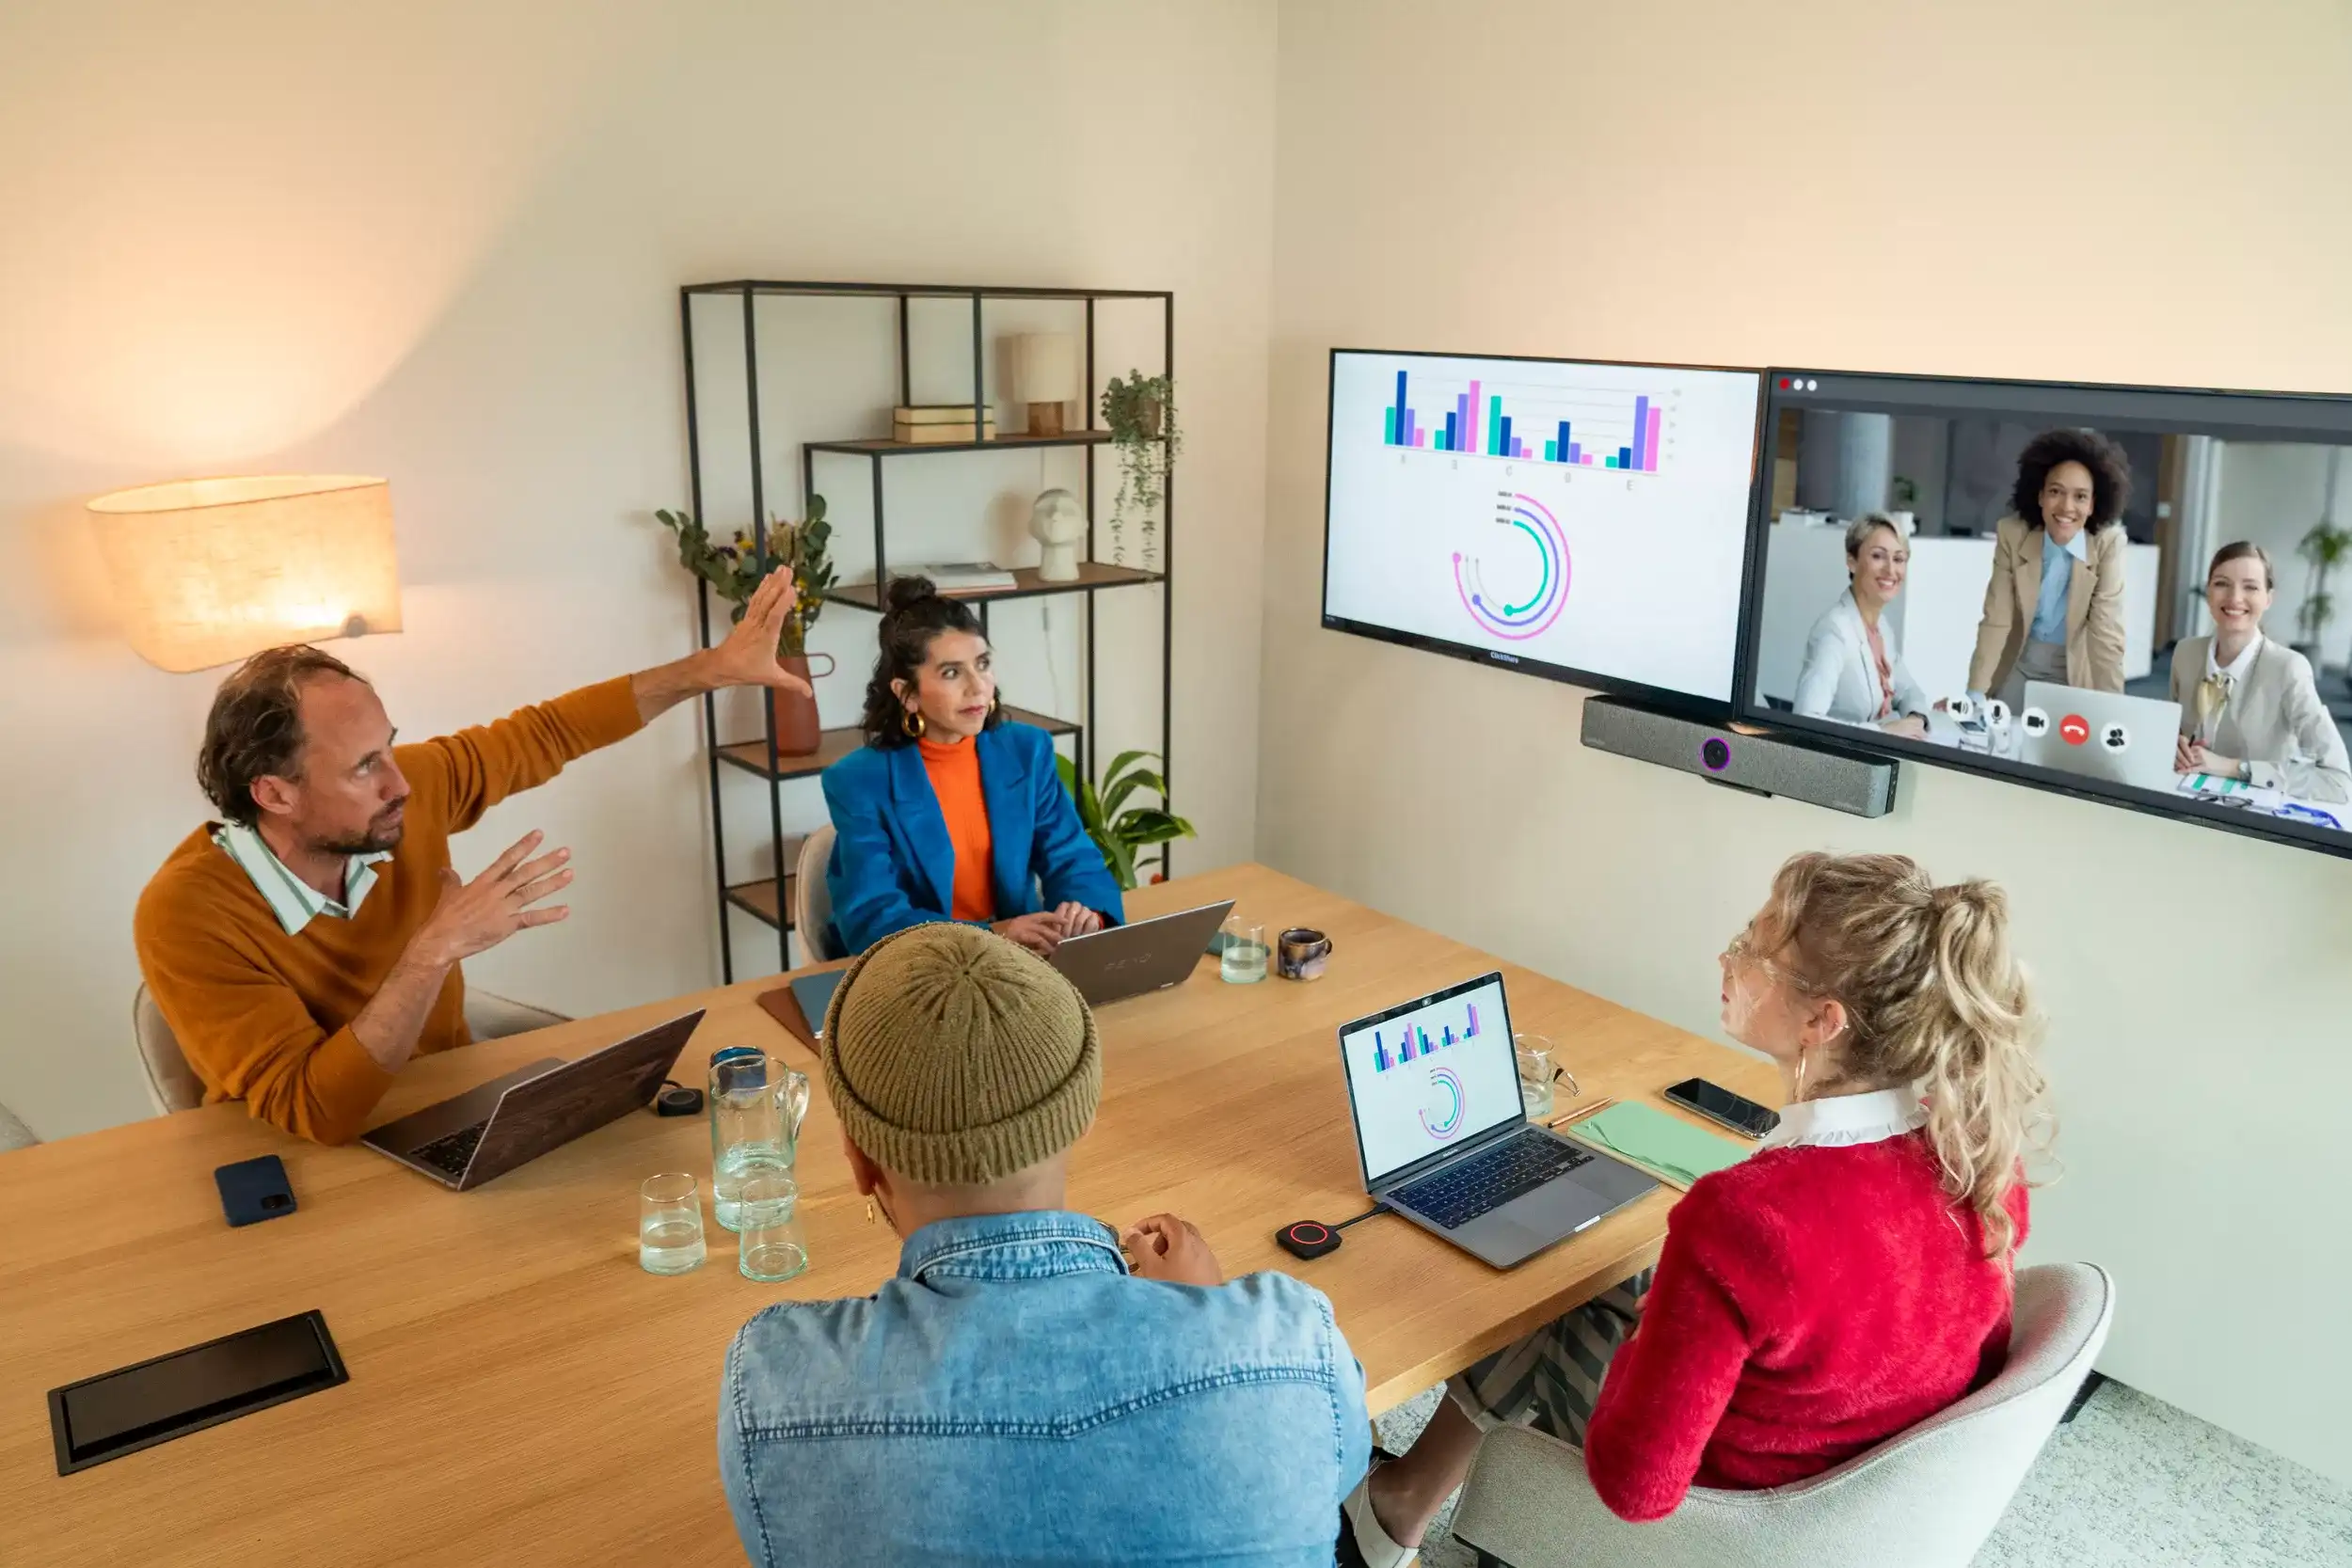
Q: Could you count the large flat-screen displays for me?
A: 2